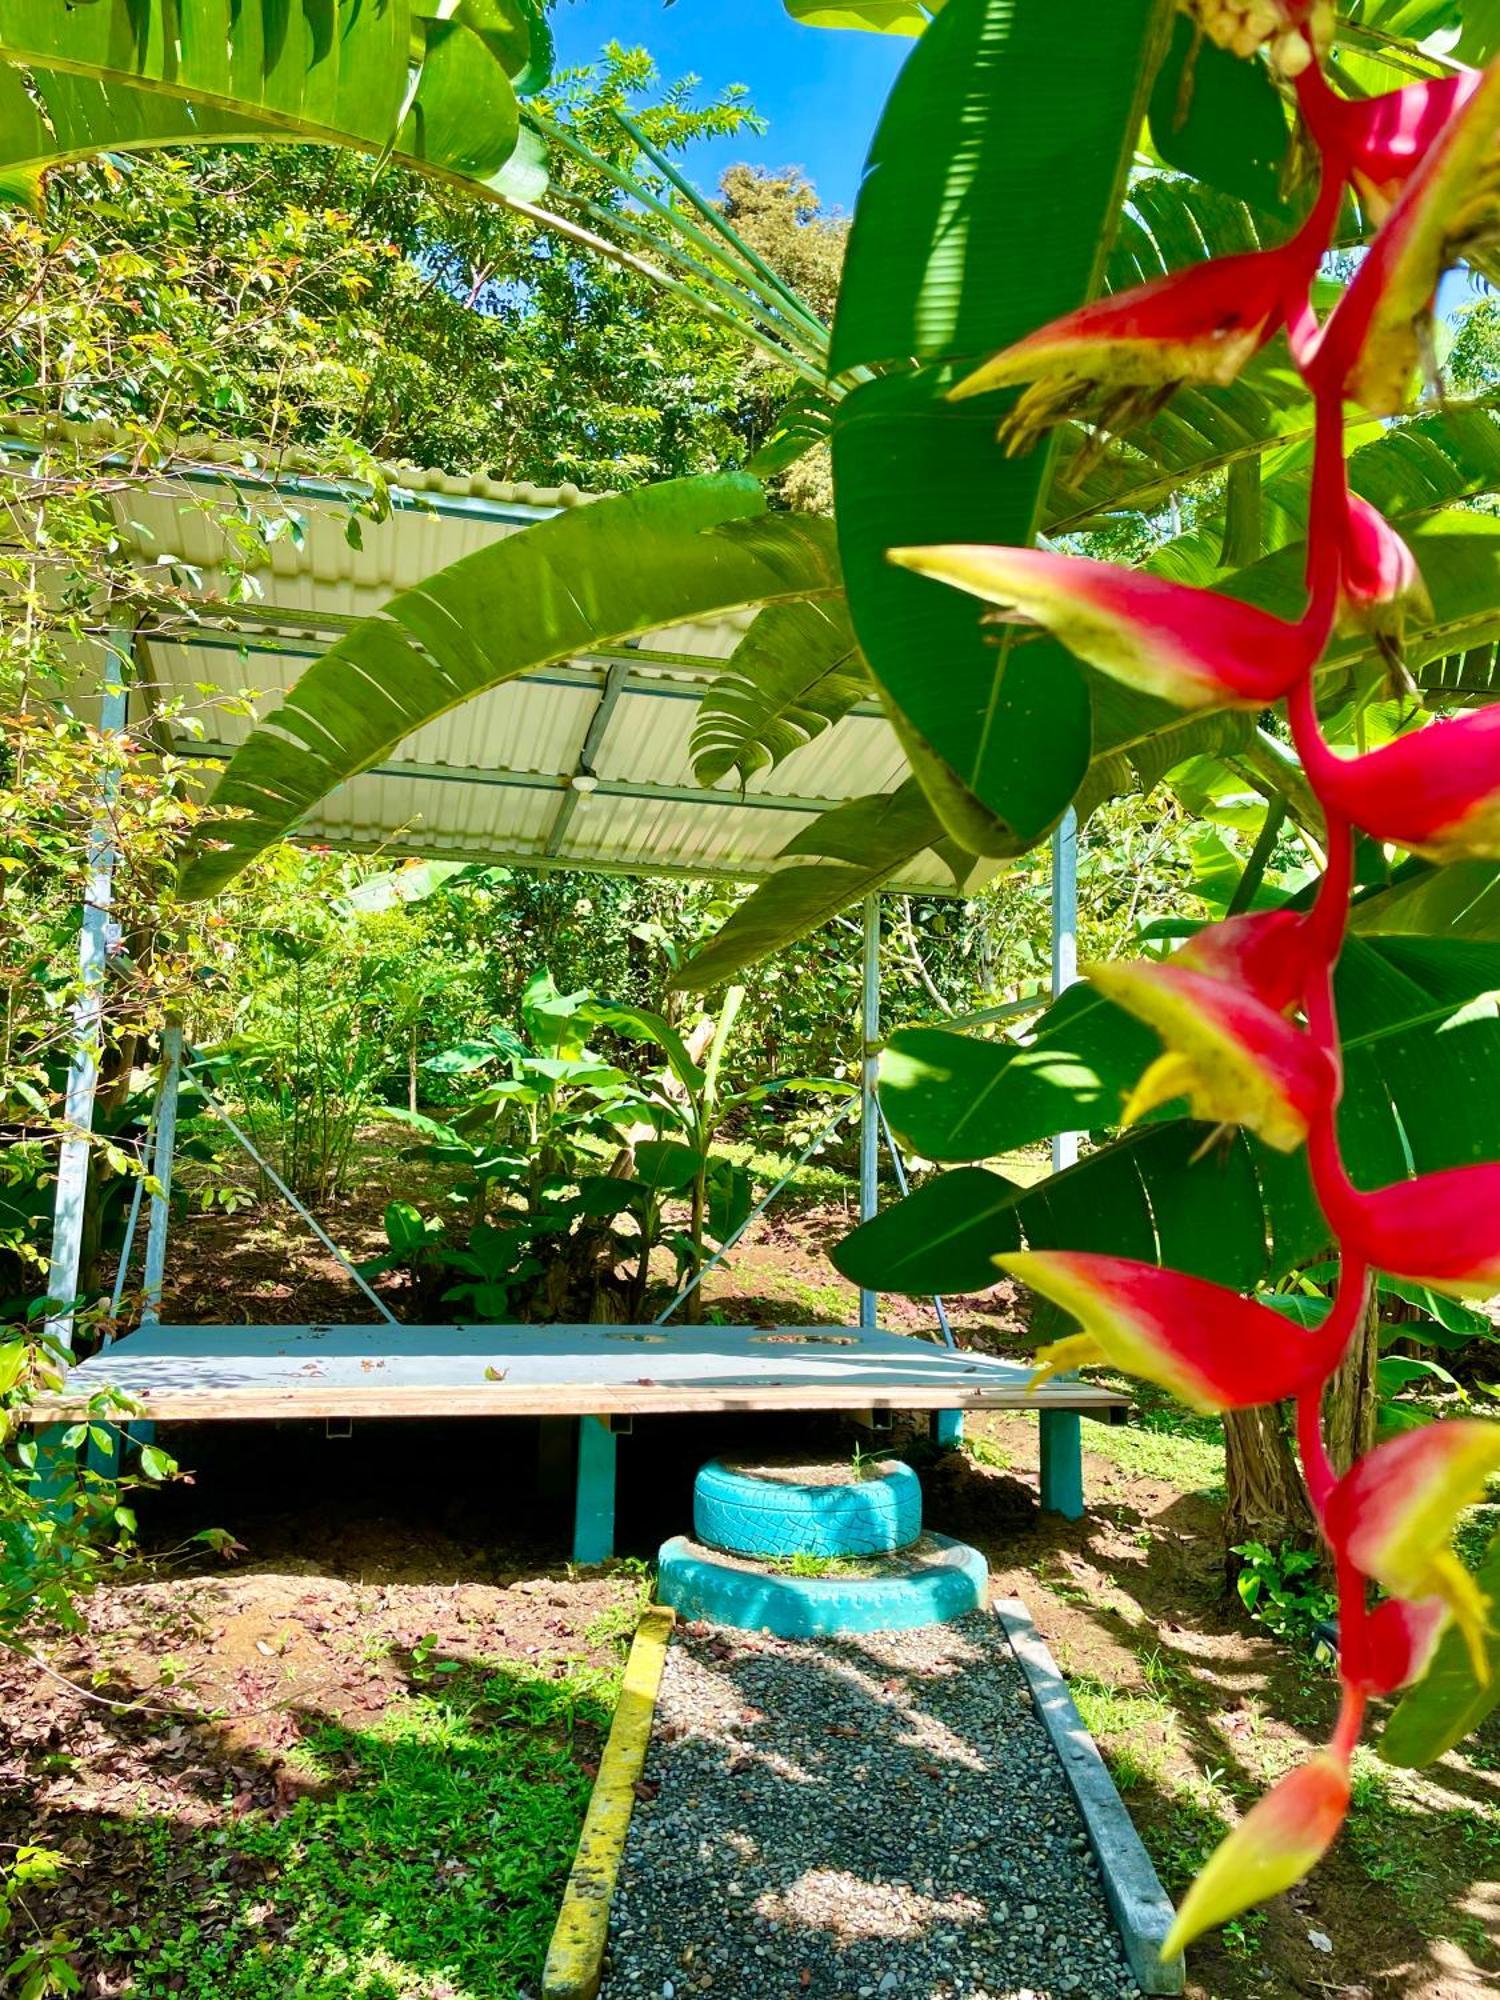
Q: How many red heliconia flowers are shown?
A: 13